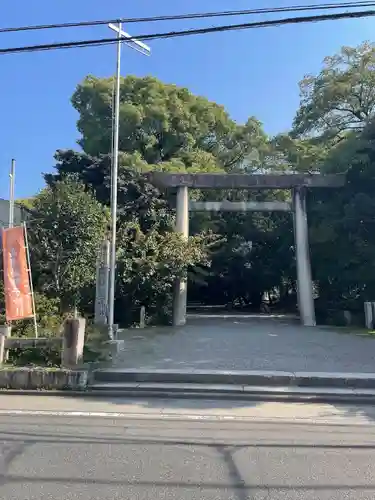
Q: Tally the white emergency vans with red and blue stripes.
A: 0